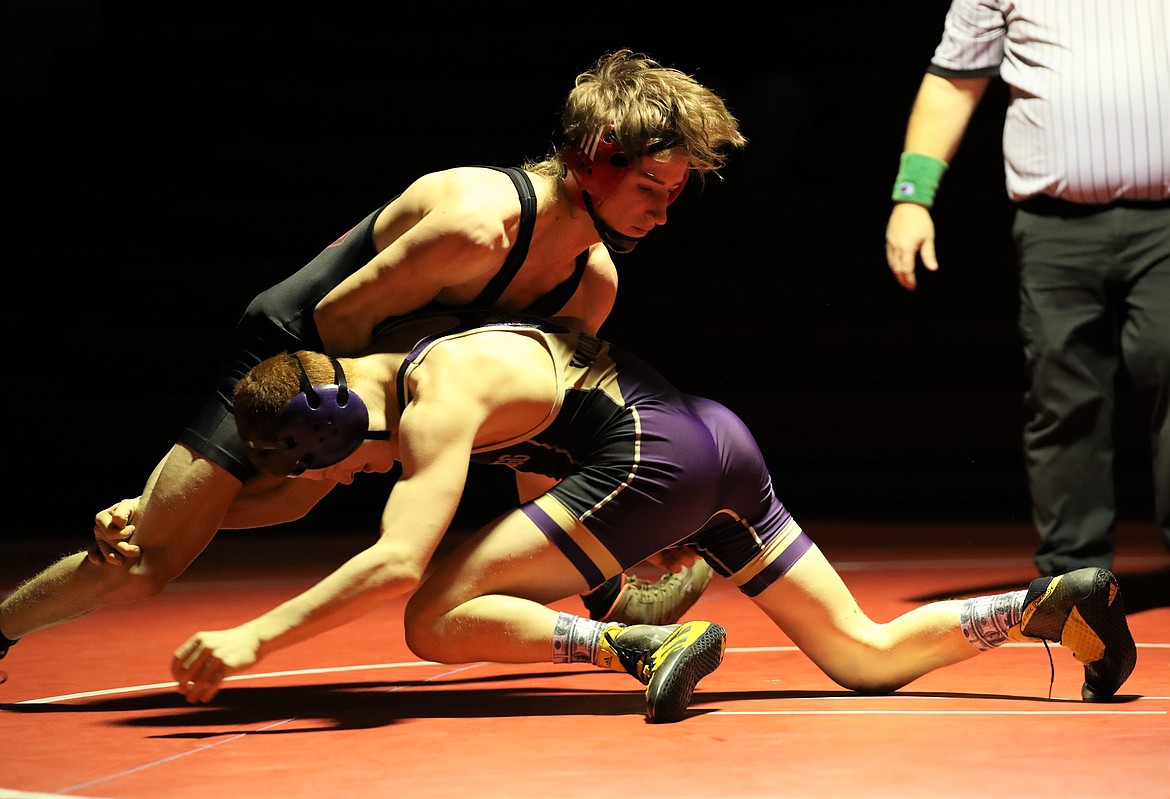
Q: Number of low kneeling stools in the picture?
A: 0